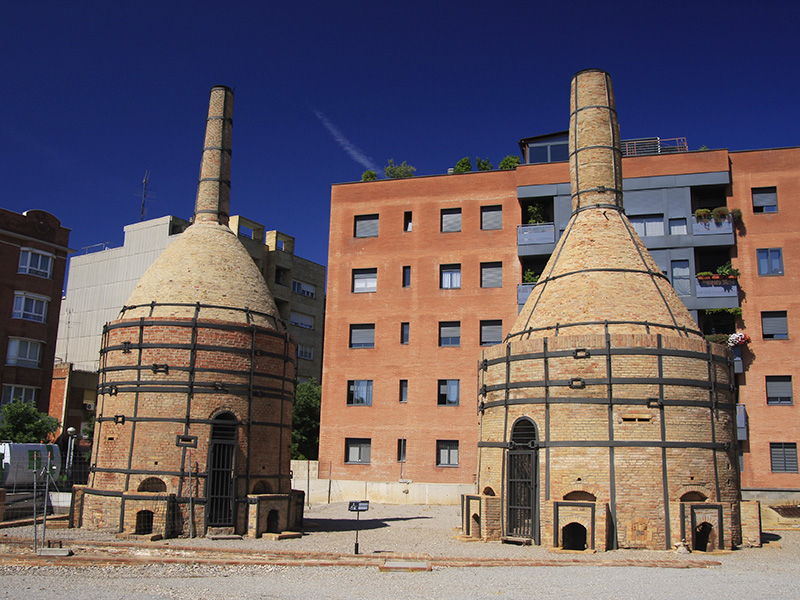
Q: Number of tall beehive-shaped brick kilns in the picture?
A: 2